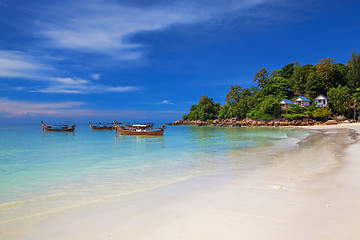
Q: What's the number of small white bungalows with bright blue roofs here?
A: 3